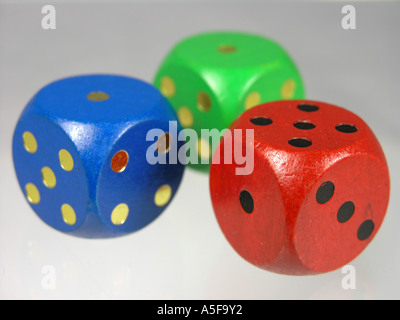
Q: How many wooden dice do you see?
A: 3